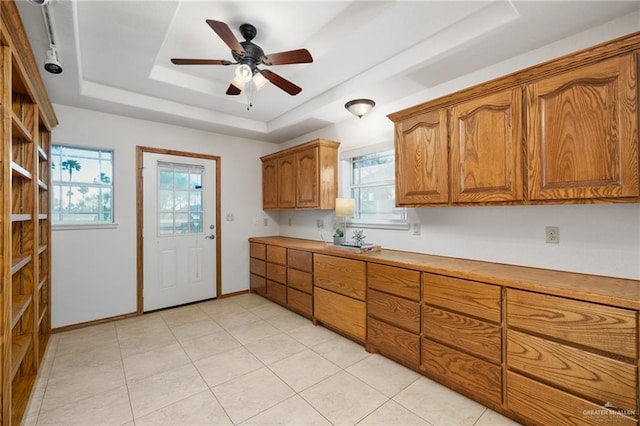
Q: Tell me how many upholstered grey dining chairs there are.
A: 0